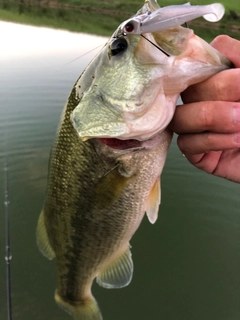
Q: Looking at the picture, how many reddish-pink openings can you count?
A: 1